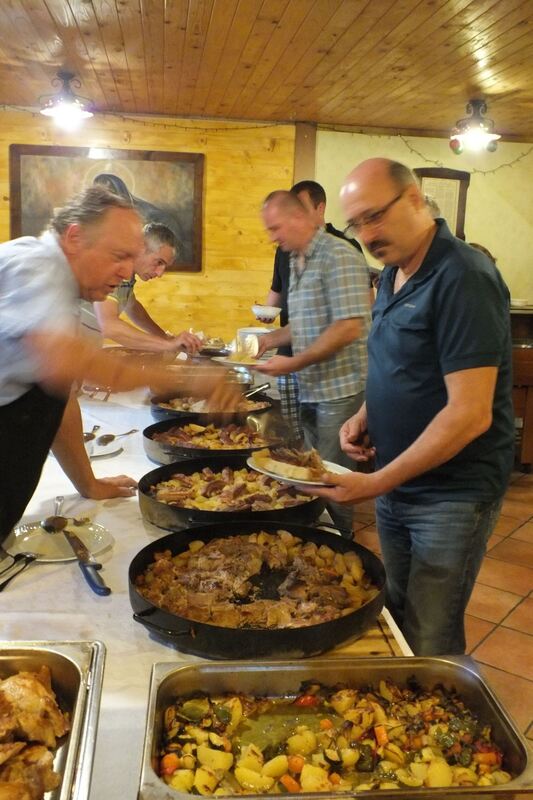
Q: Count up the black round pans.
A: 4